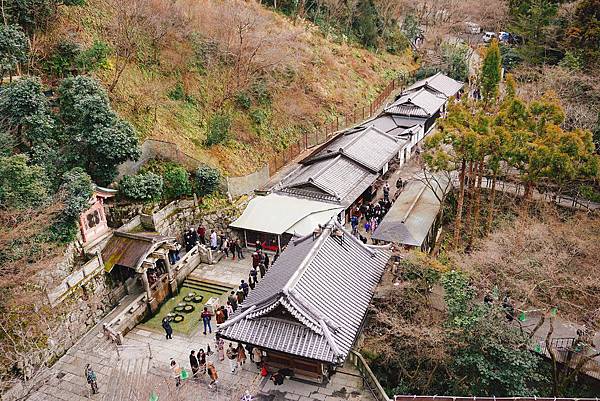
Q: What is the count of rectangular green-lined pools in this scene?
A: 1